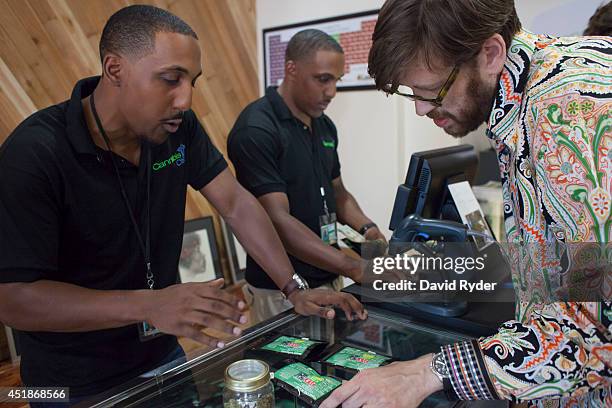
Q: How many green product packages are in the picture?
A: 3